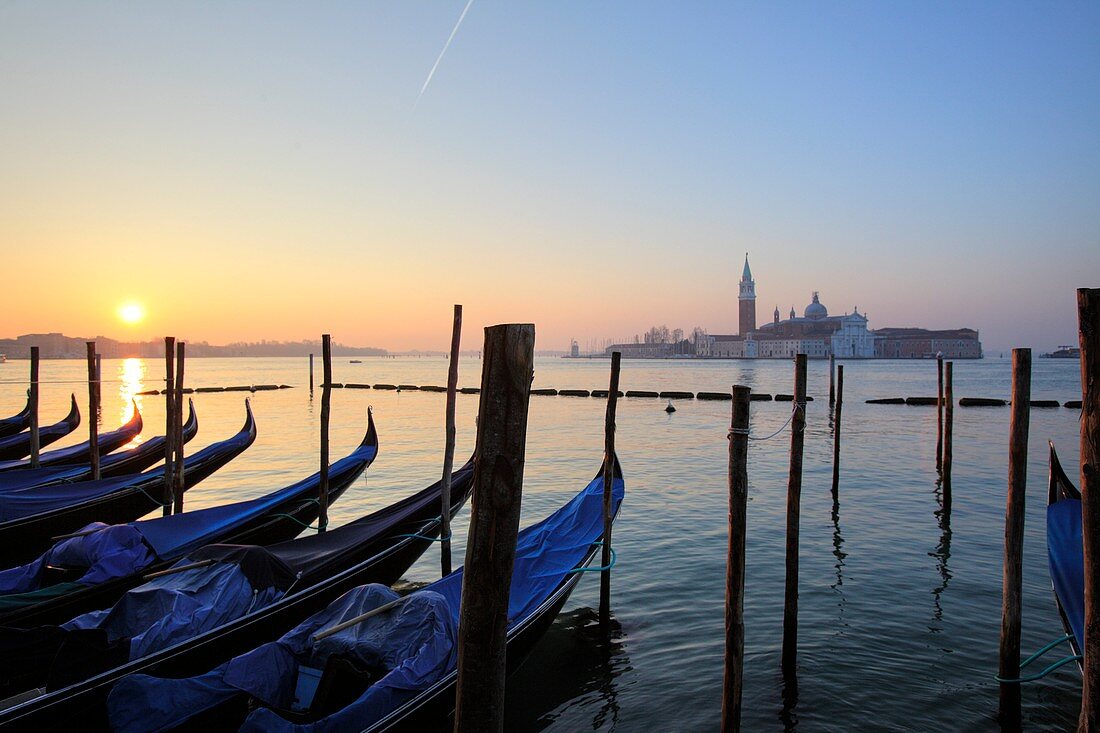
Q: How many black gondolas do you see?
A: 9